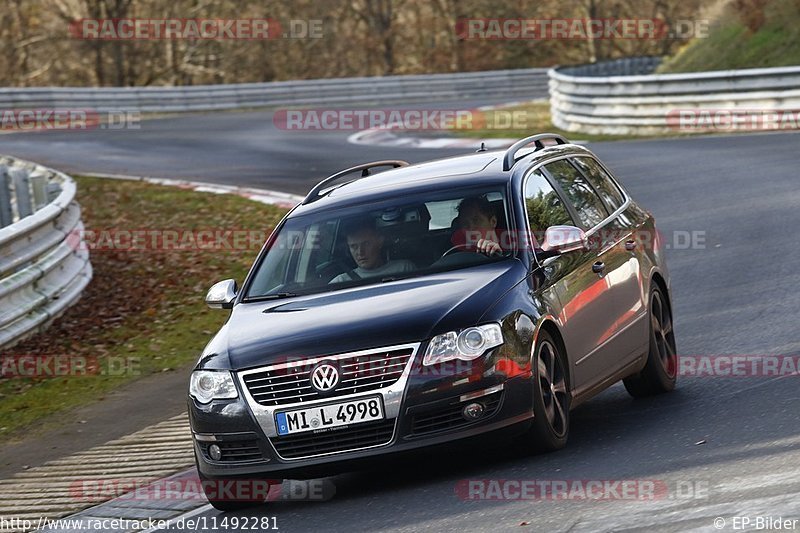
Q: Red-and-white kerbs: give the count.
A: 2